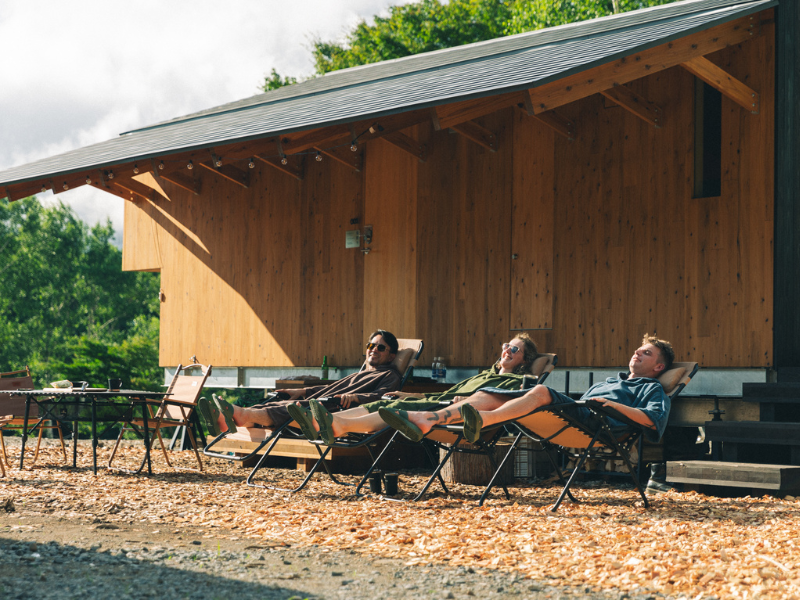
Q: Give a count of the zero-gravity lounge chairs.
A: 3